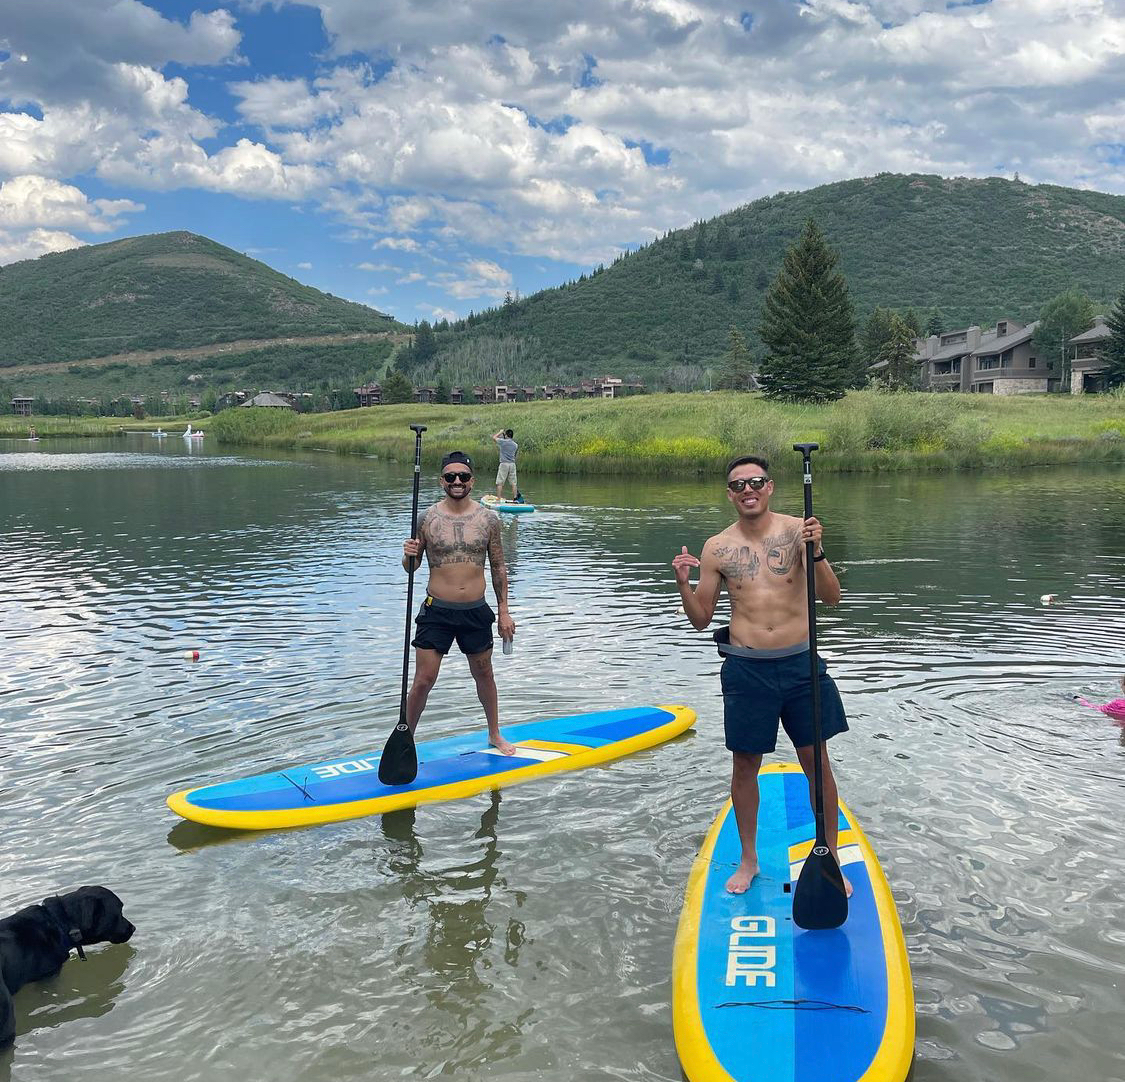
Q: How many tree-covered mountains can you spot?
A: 2